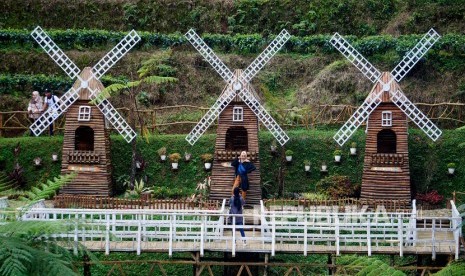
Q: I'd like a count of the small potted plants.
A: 14